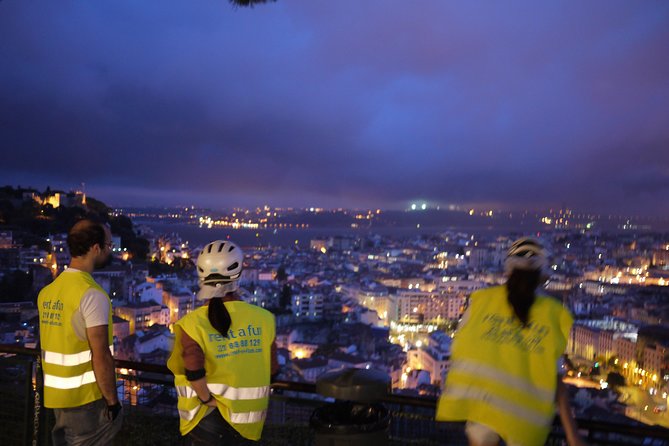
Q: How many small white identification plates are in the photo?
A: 0